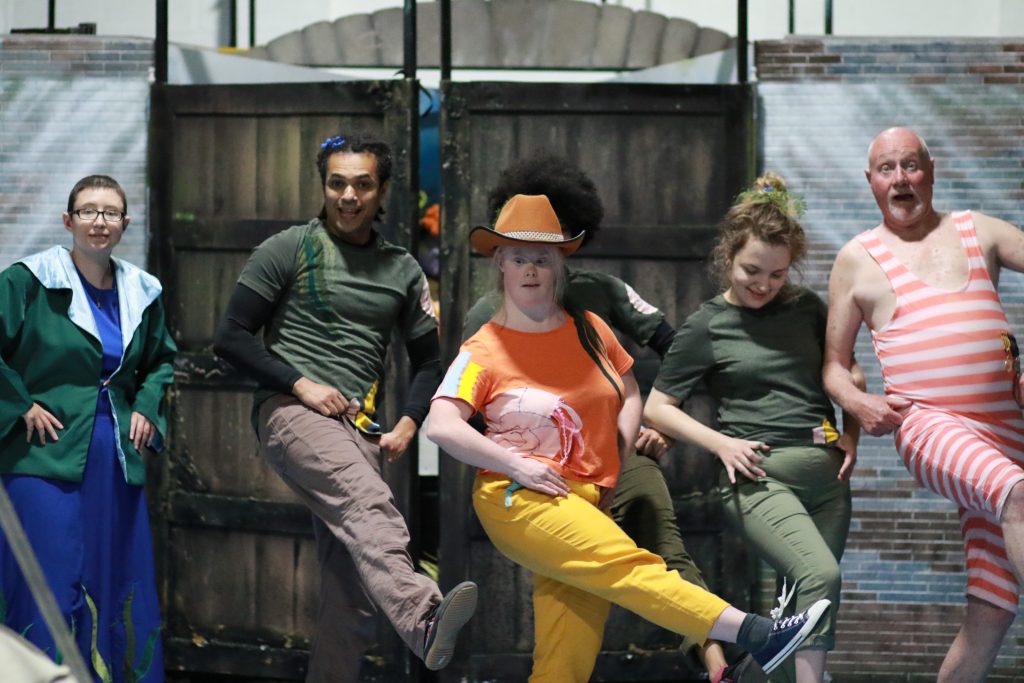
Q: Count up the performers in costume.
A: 6